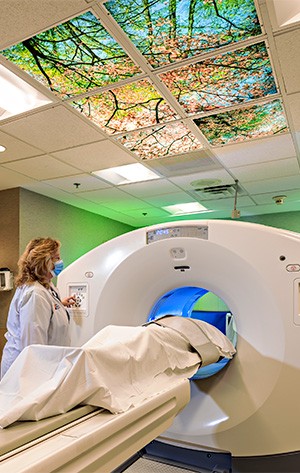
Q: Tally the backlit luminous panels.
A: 6